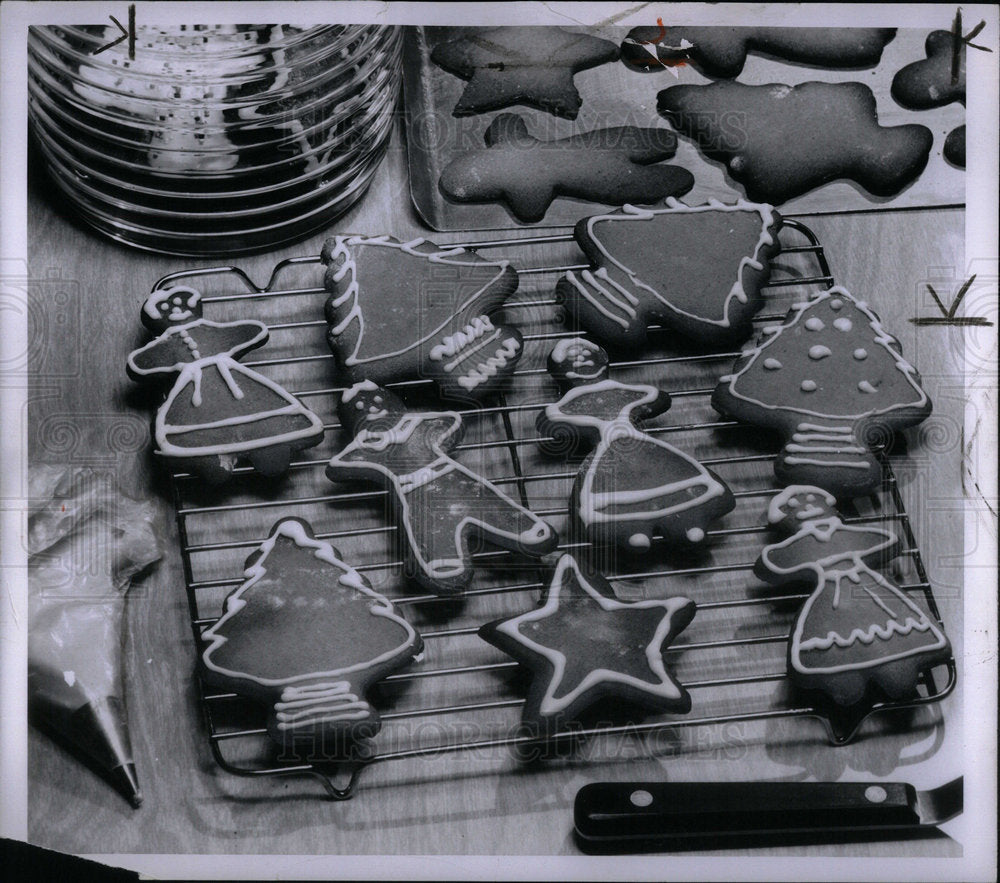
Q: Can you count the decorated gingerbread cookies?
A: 9